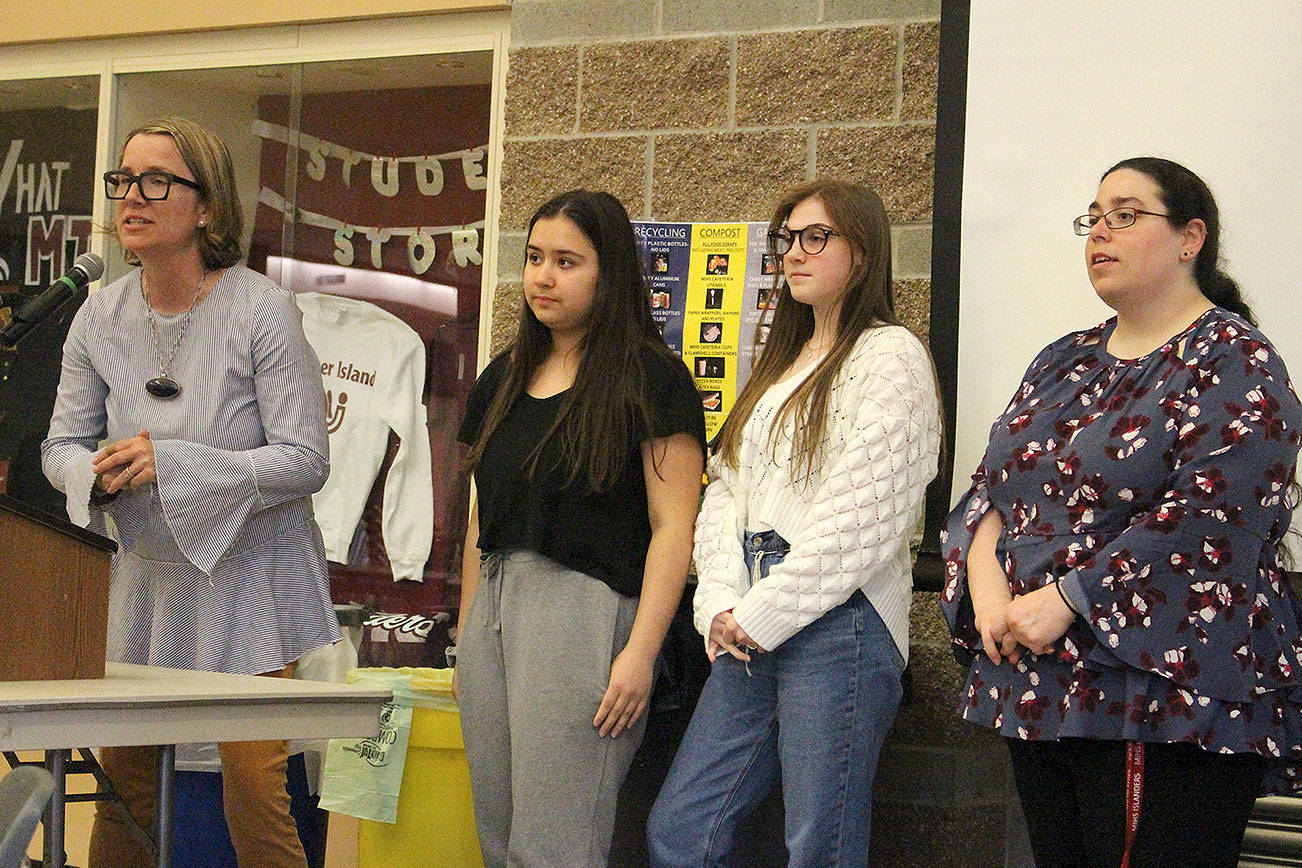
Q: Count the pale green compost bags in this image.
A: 1